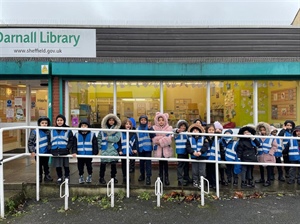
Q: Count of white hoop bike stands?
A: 4